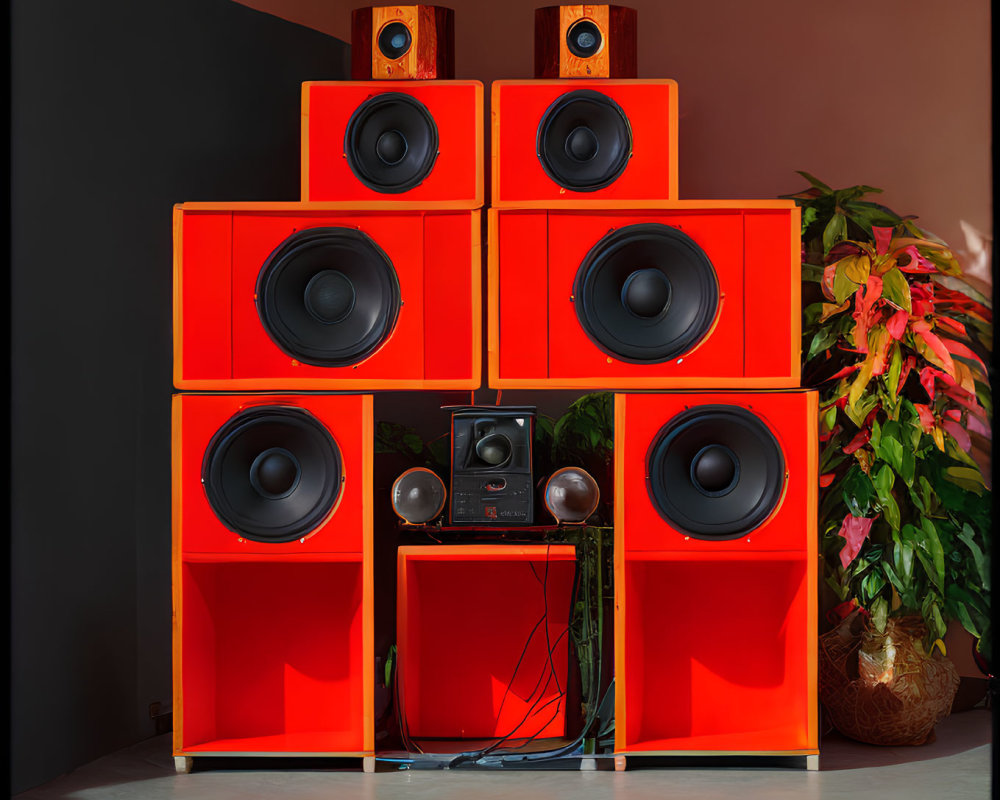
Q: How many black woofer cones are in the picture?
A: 6